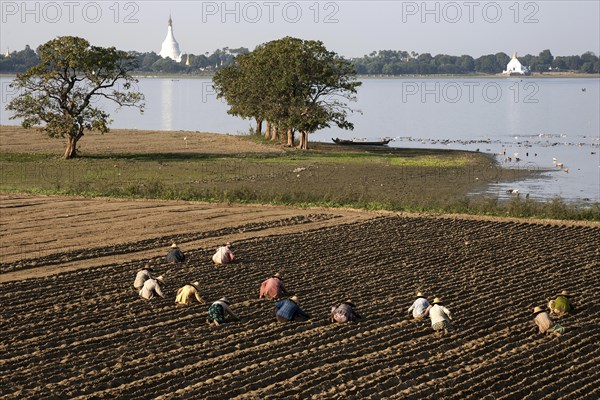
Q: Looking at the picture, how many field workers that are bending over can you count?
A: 13